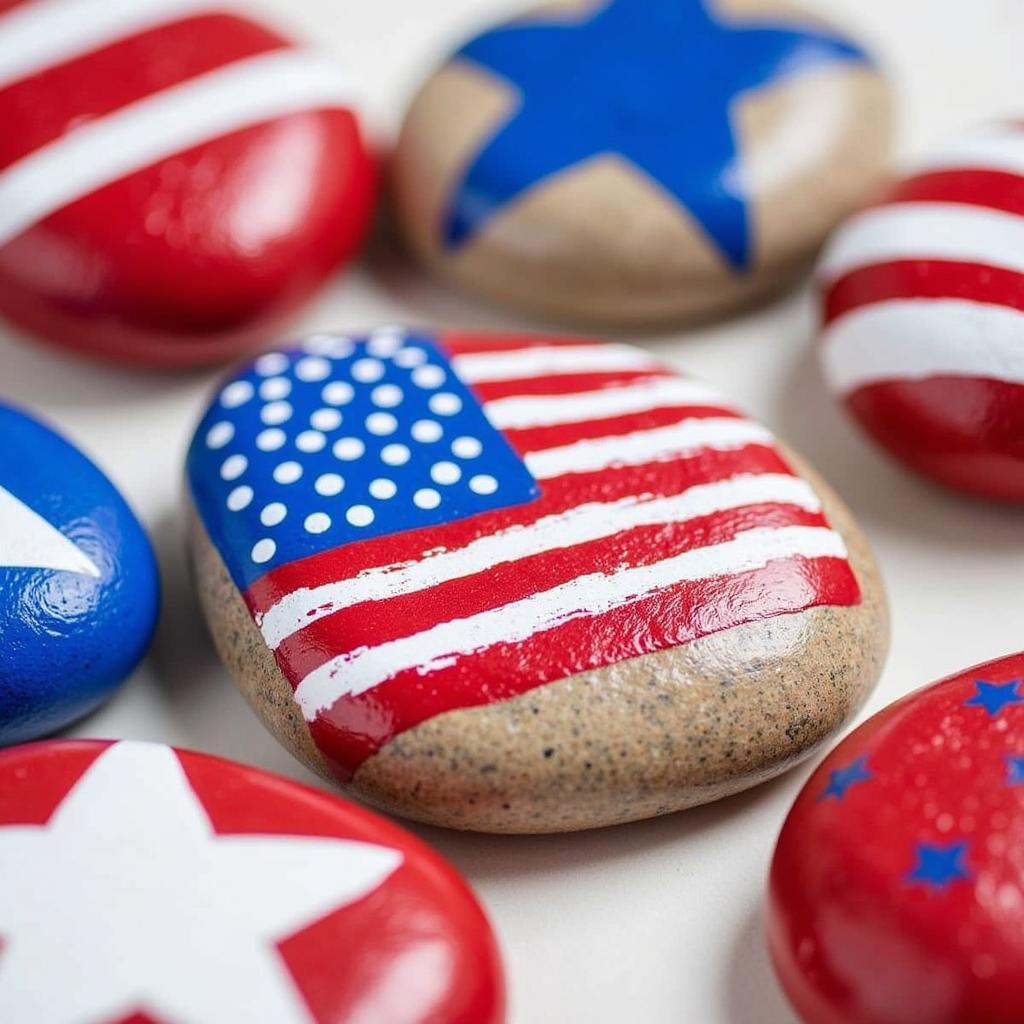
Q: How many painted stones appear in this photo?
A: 7